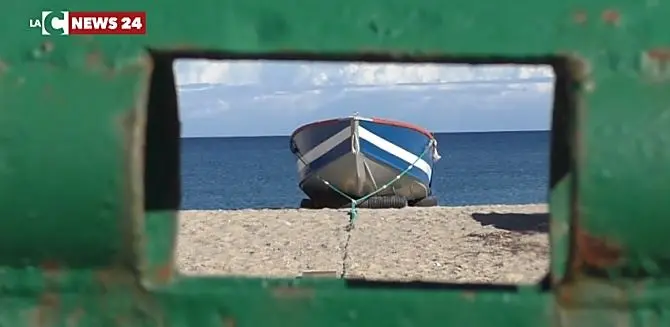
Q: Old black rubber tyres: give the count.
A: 3